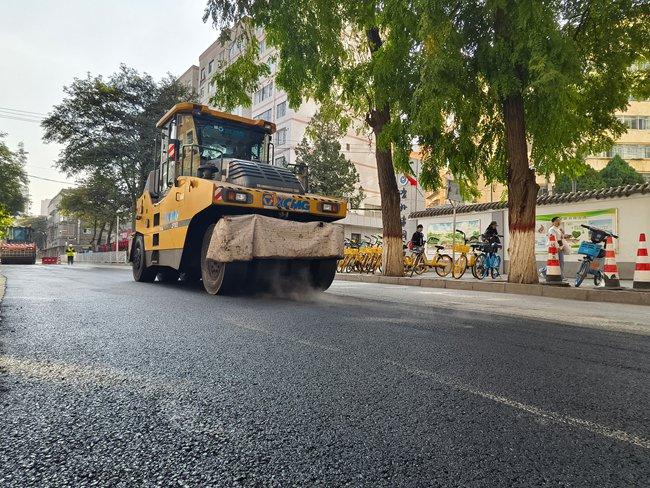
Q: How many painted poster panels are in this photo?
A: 2